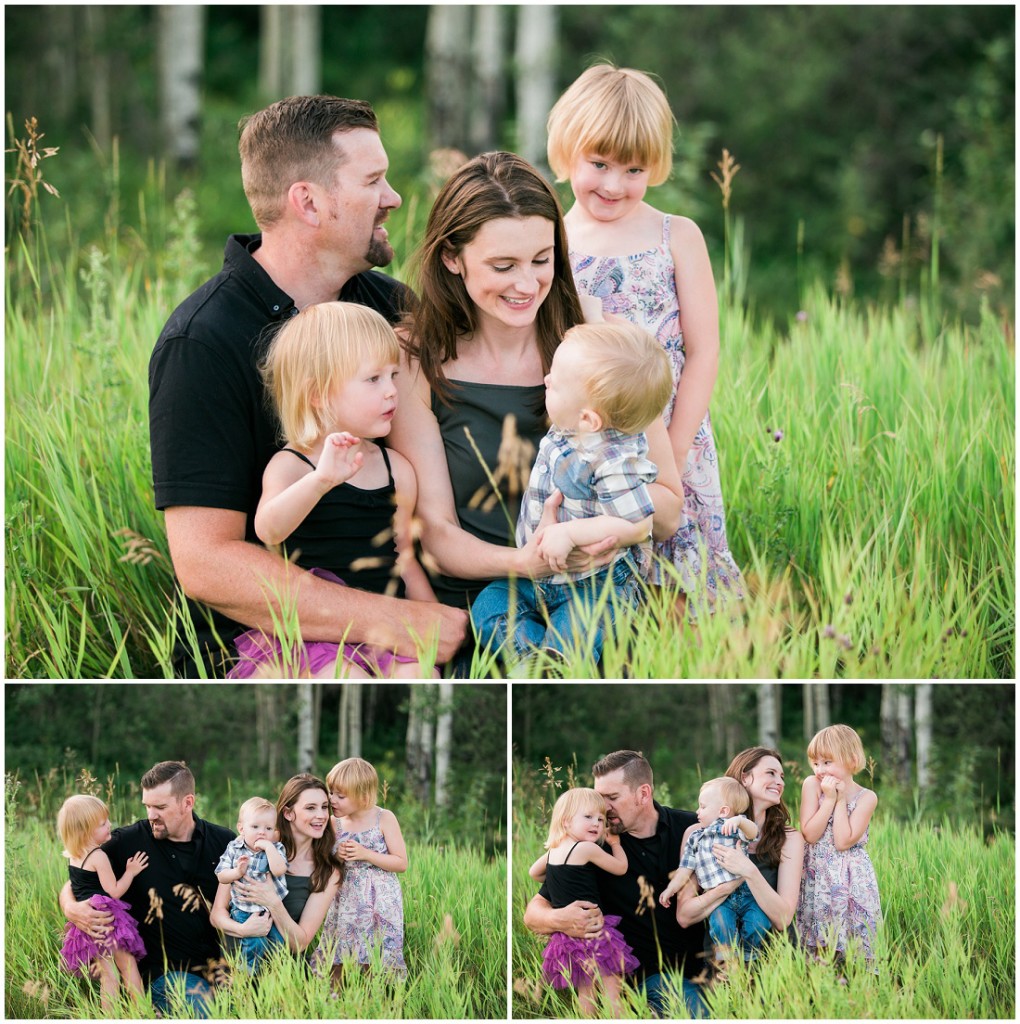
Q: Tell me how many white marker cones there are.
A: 0